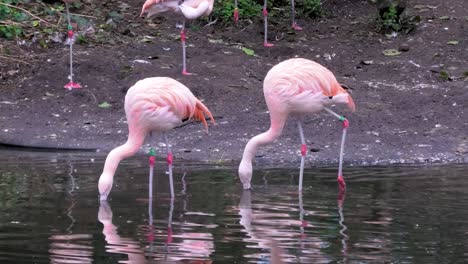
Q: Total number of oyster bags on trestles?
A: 0